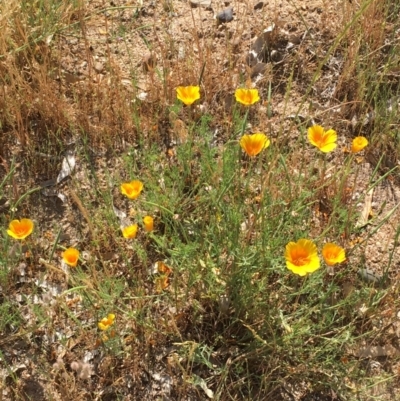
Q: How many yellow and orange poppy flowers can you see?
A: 13